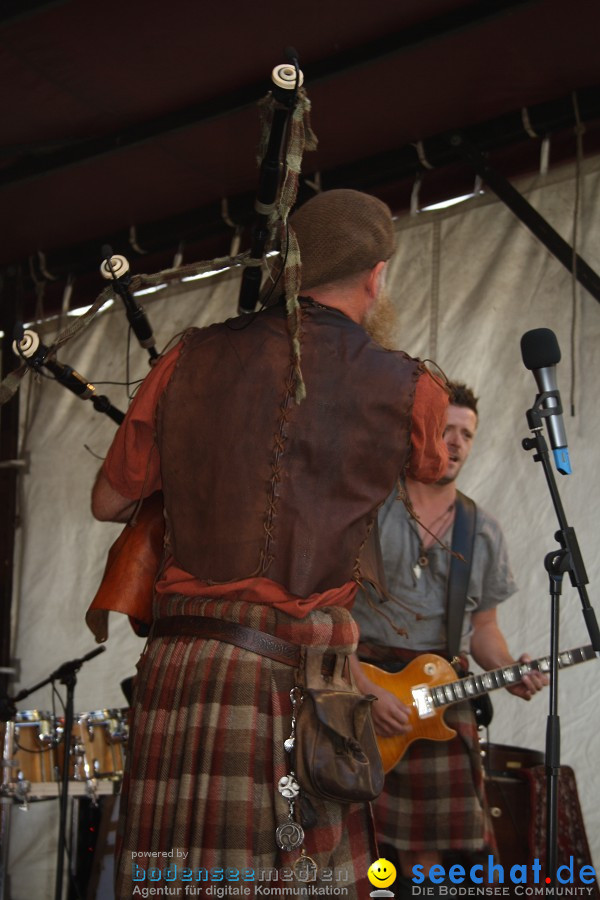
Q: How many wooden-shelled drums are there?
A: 2